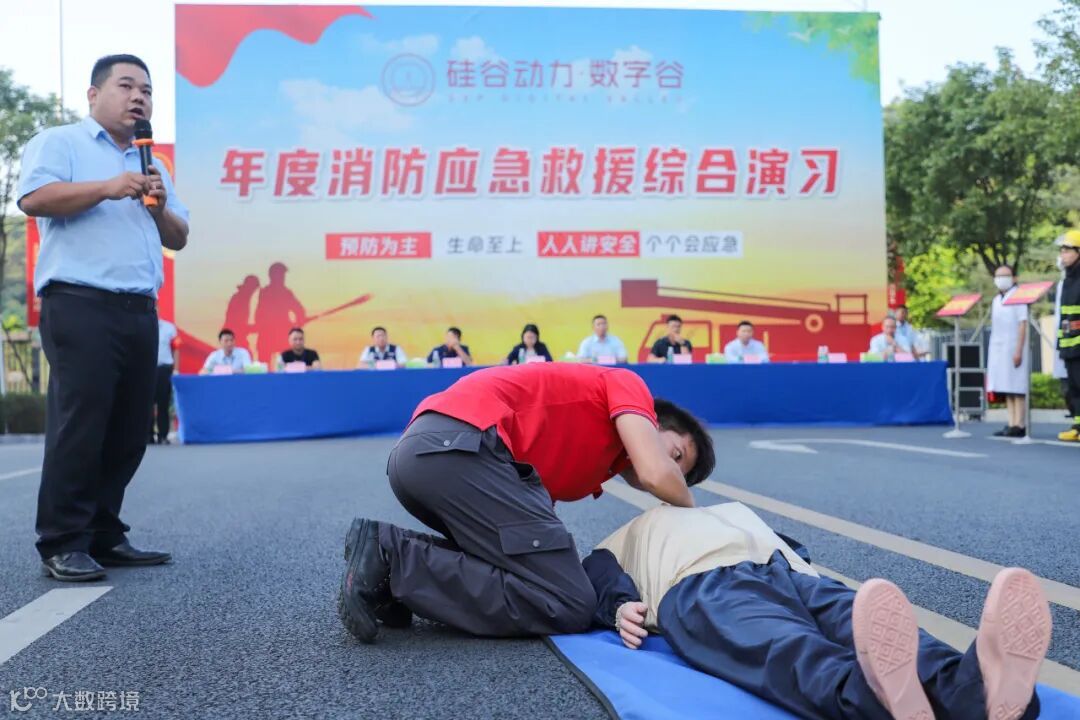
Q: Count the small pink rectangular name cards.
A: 10